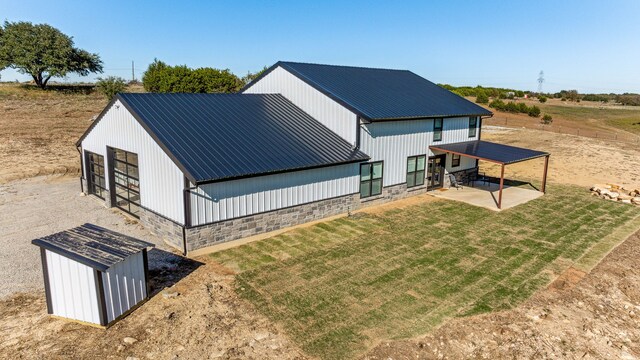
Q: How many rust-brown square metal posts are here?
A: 2